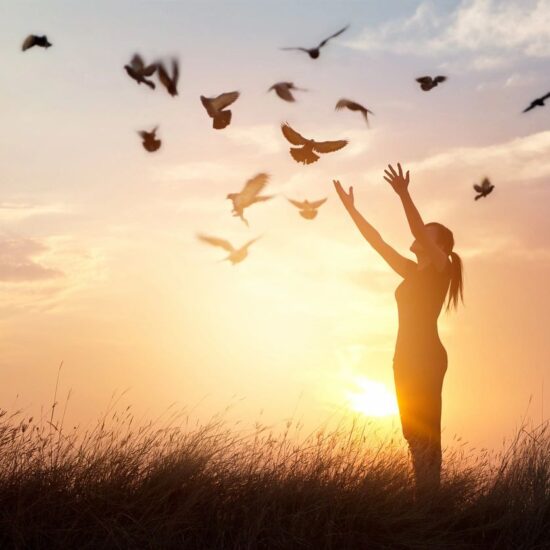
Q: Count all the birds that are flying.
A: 15